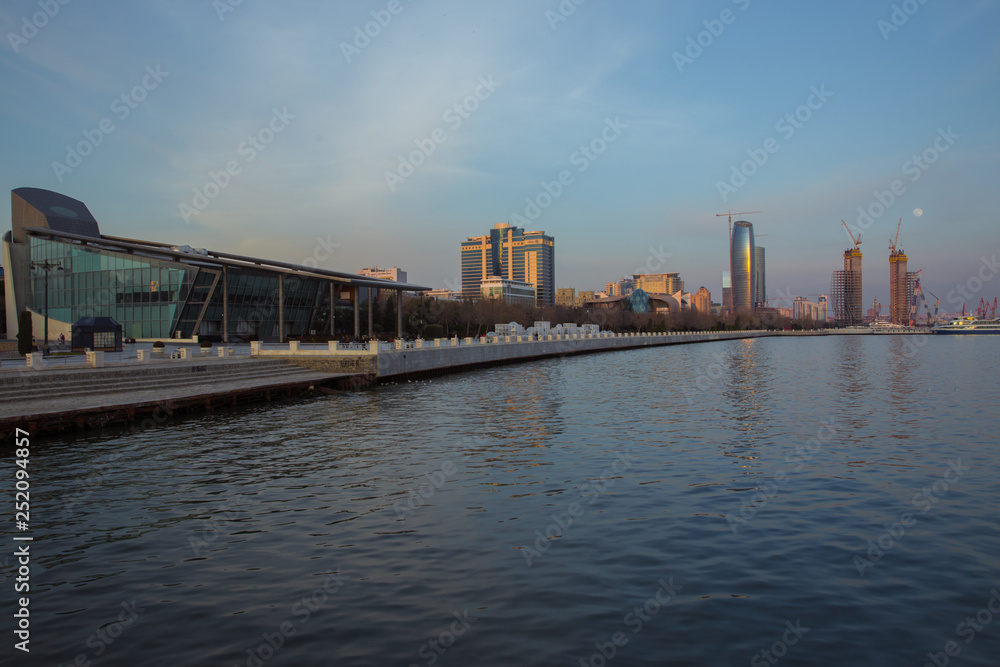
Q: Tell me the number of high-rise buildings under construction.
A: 2